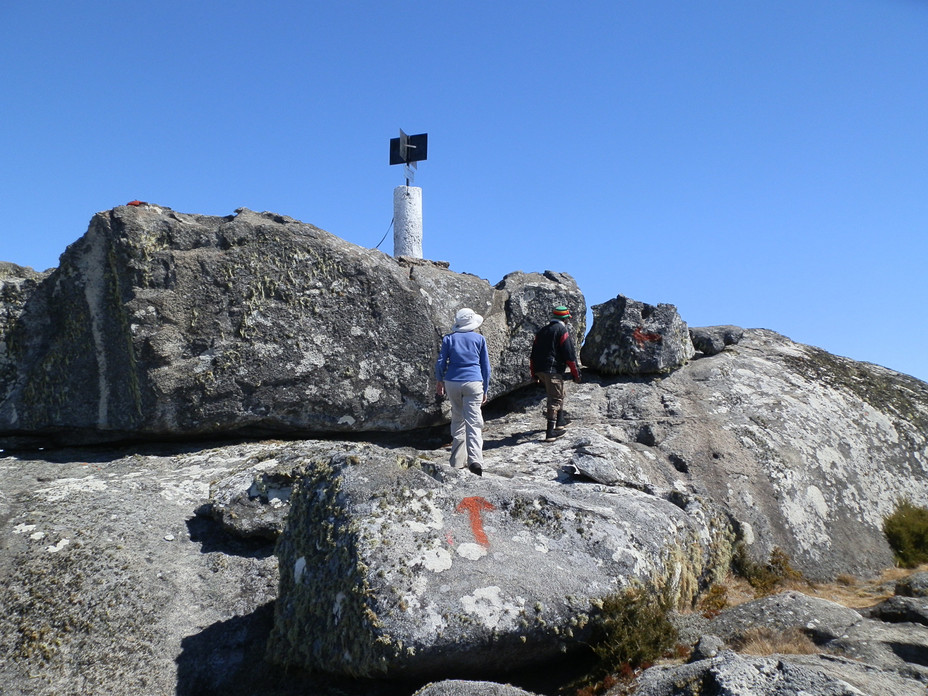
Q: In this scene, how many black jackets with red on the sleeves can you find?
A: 1